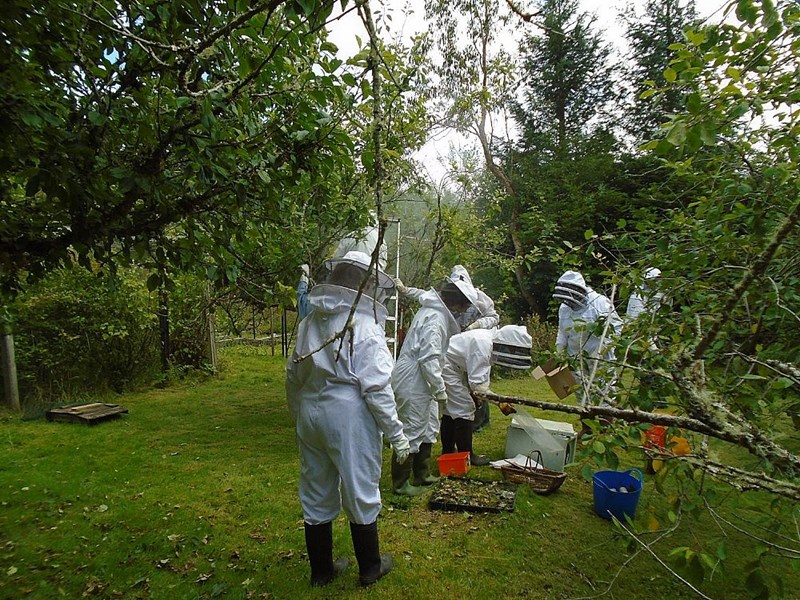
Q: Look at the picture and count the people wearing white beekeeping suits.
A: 7